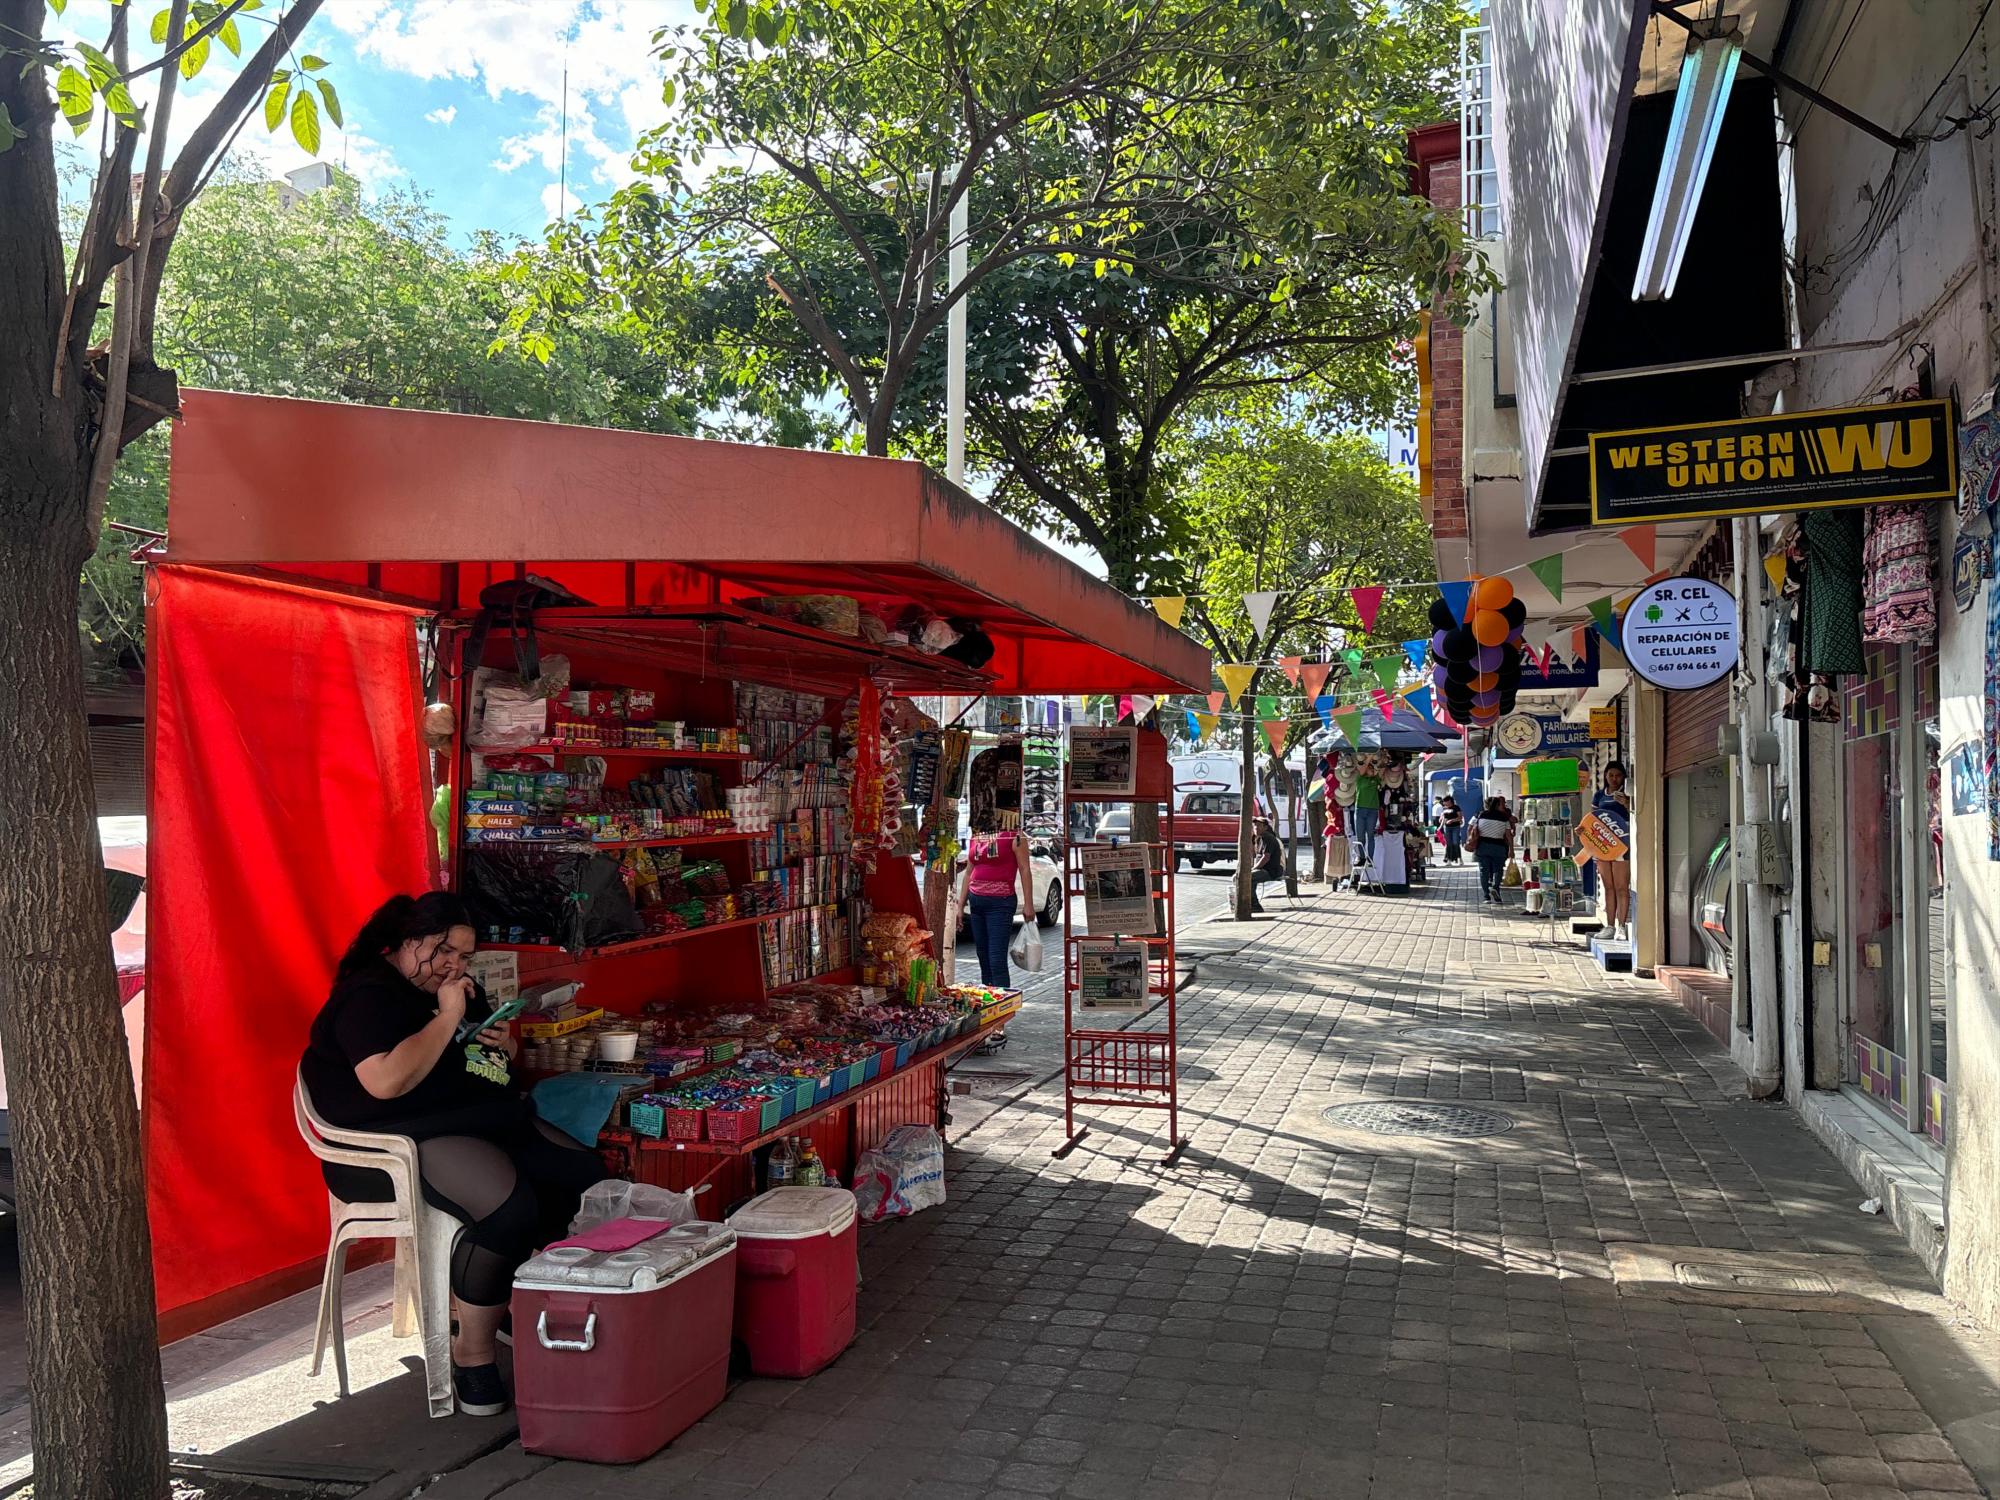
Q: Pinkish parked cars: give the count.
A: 1